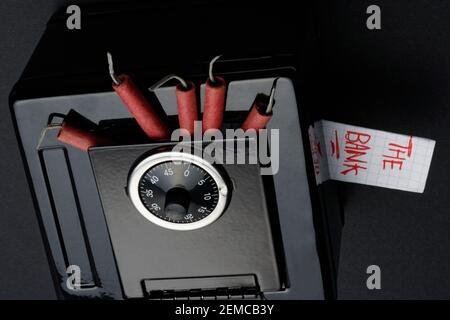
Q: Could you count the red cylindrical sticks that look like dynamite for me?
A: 5